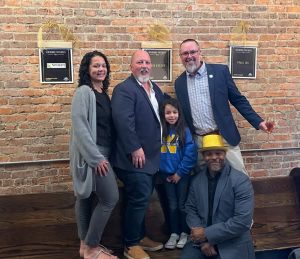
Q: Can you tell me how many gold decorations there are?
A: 3